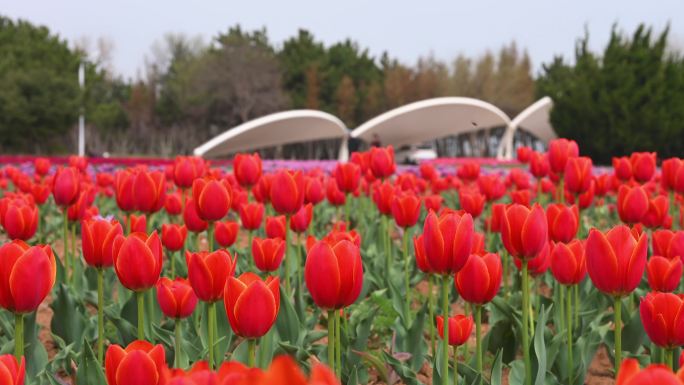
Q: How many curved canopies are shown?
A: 3